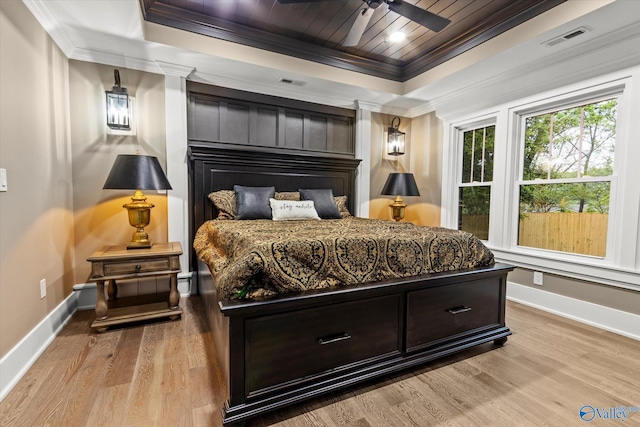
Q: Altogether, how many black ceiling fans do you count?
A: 1